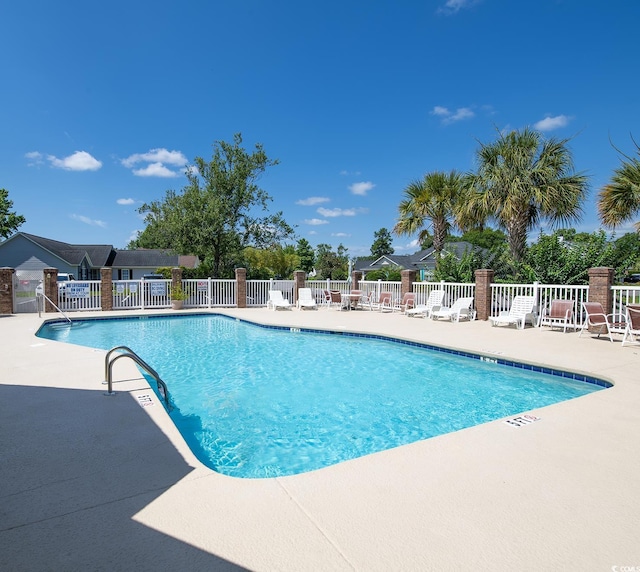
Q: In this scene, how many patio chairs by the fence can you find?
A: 14